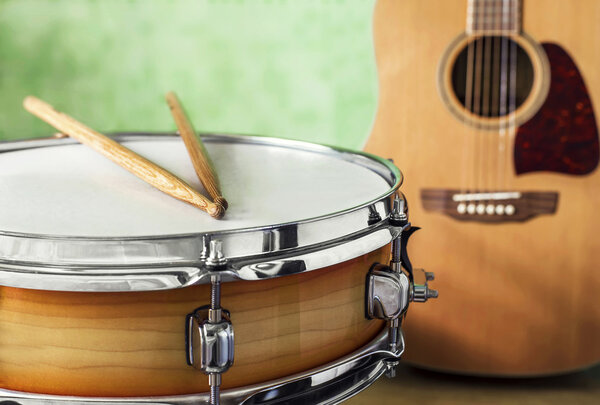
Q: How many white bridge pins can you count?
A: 6